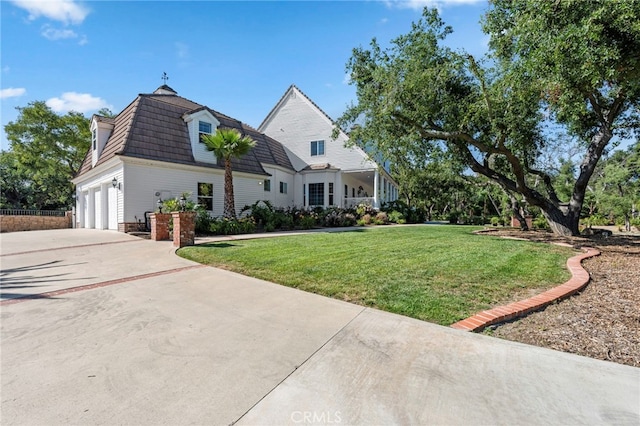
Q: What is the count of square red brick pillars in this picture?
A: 2